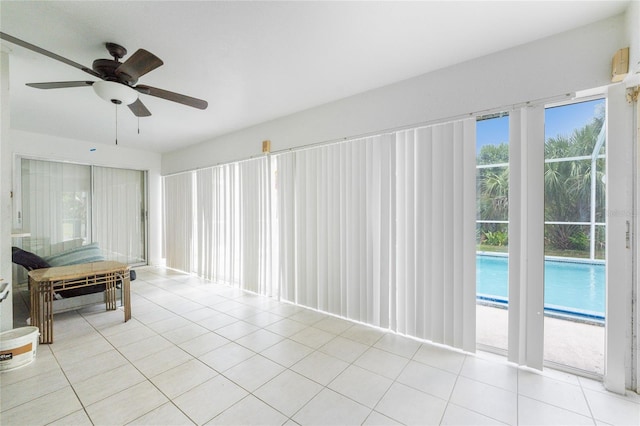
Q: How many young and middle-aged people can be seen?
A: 0